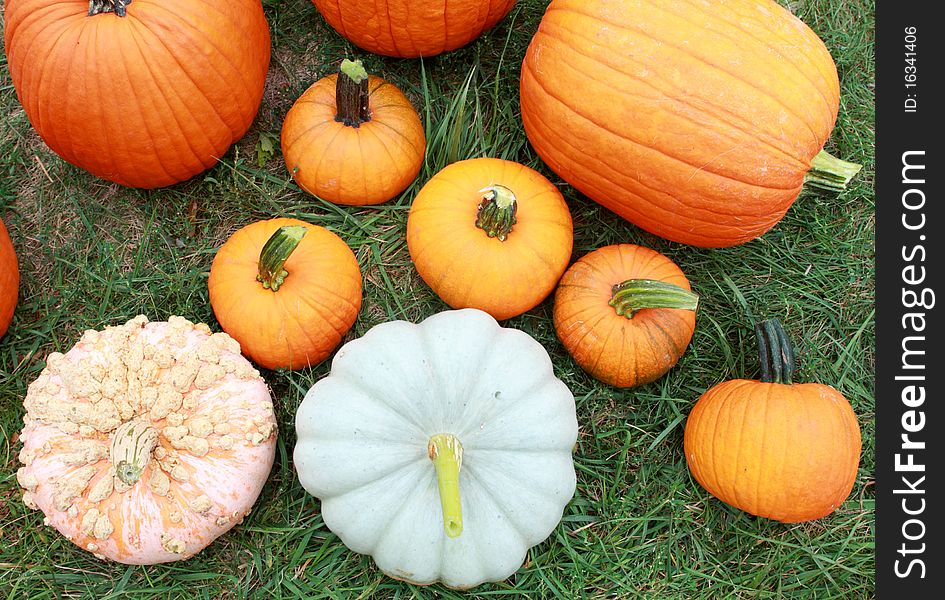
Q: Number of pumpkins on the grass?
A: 11